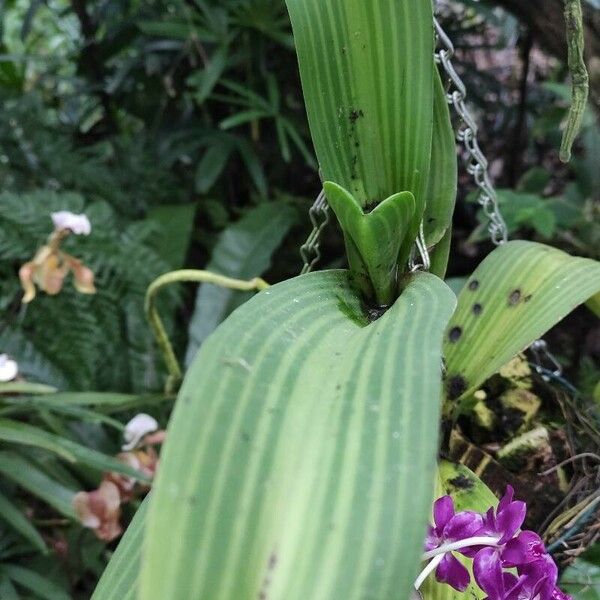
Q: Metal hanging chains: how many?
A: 3